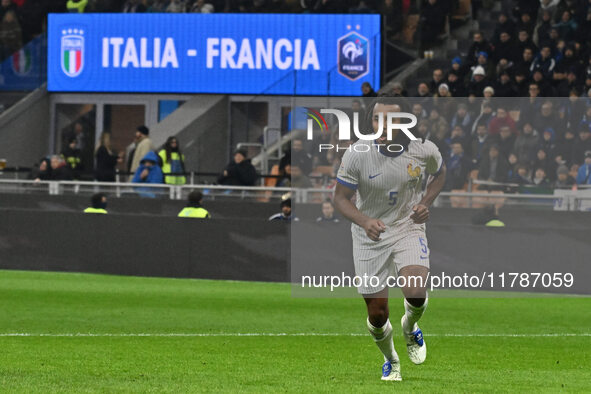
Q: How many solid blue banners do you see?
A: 1